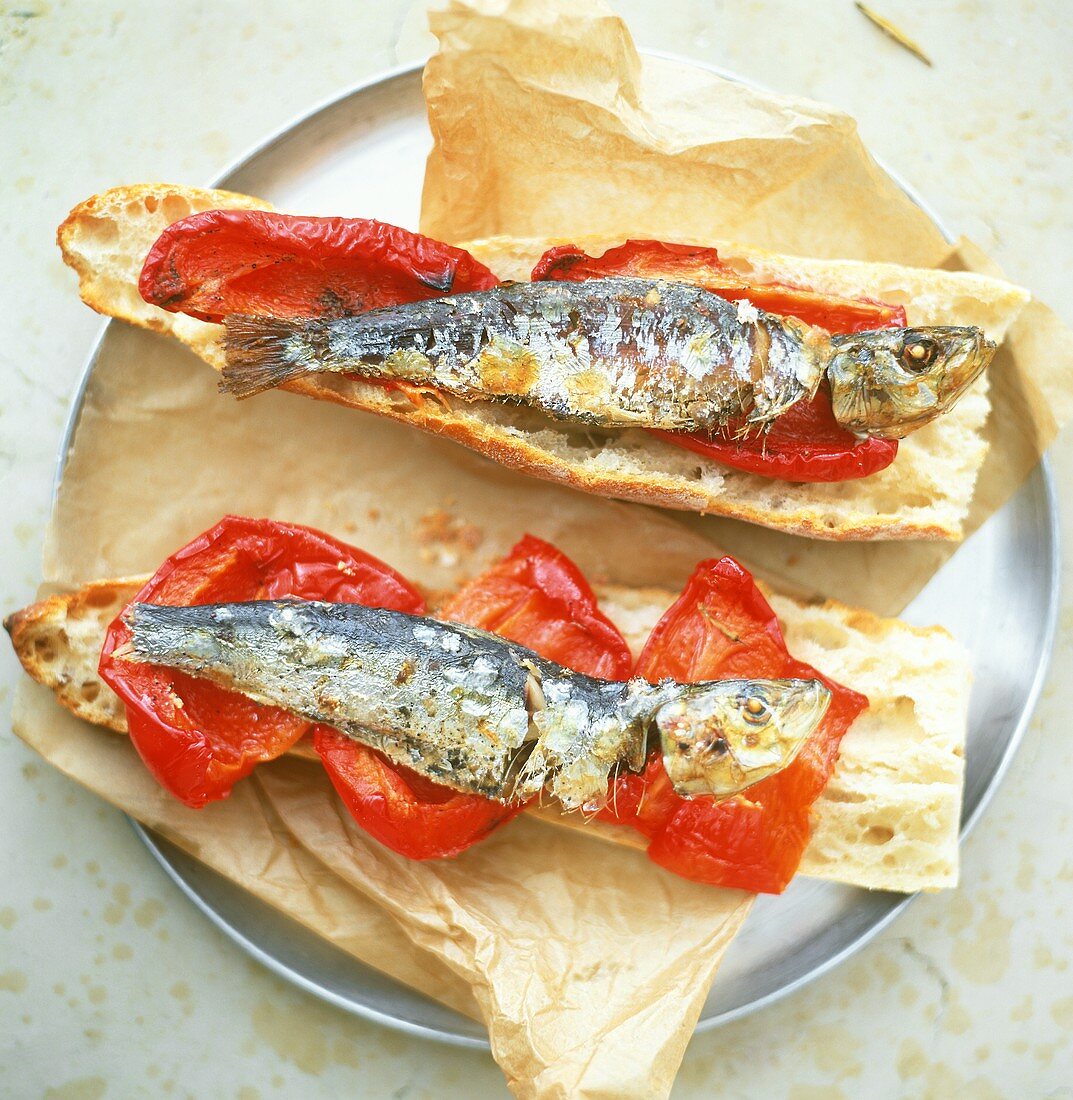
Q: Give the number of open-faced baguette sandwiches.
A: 2